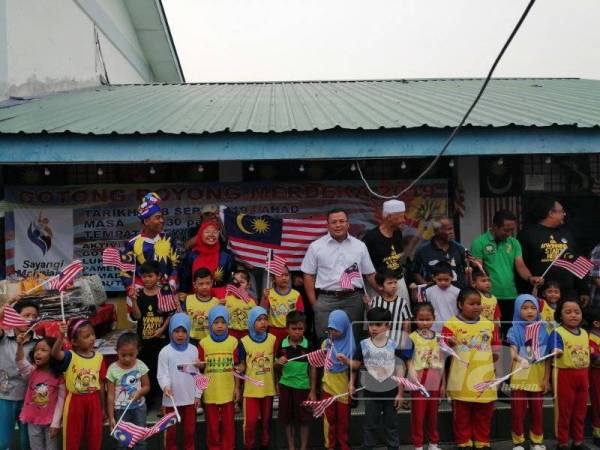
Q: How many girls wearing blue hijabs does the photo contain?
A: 5